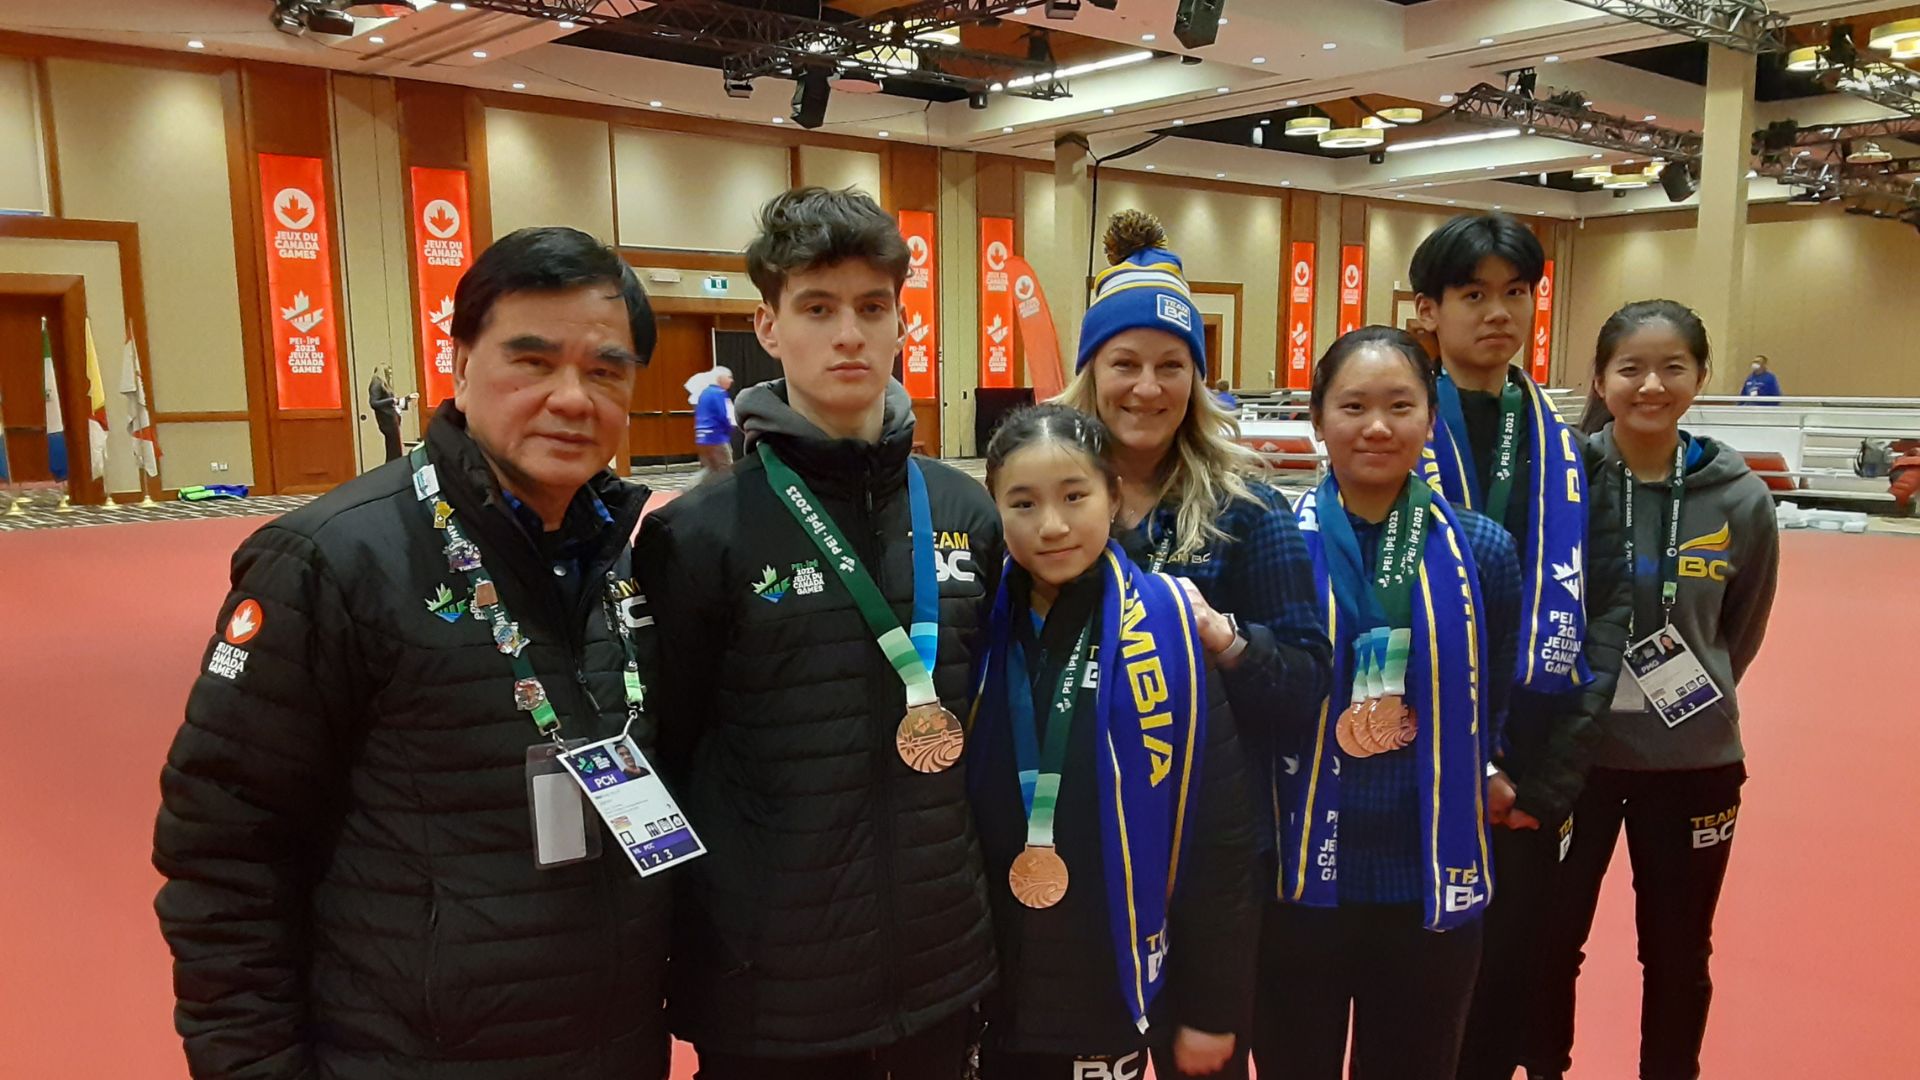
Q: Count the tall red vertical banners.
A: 7